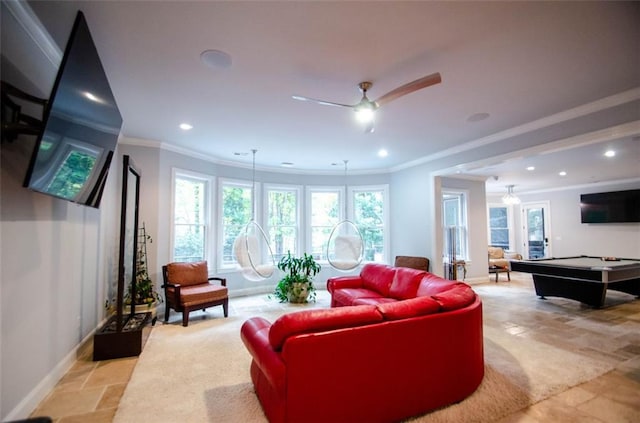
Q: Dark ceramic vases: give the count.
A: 0